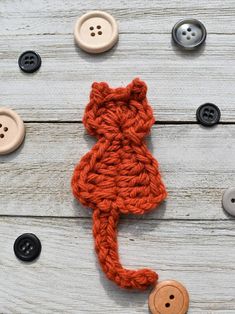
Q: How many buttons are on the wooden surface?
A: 8